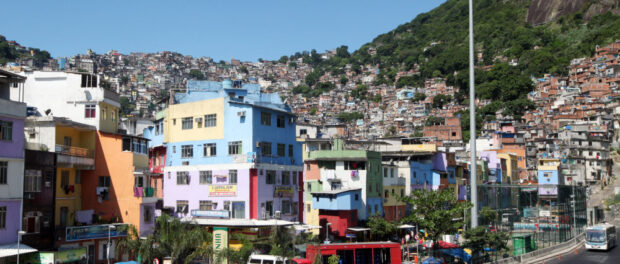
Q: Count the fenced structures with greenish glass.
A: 1